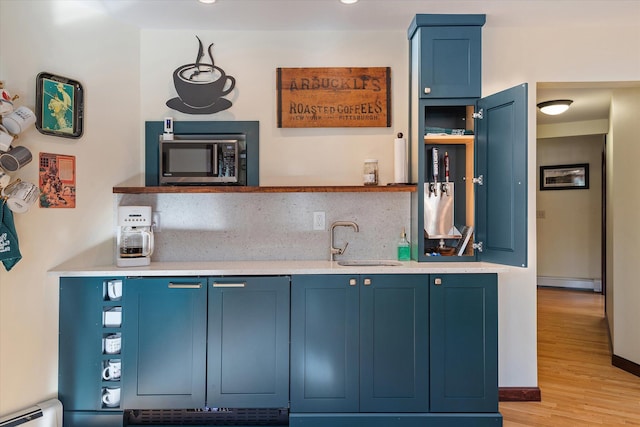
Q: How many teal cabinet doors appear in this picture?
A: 7